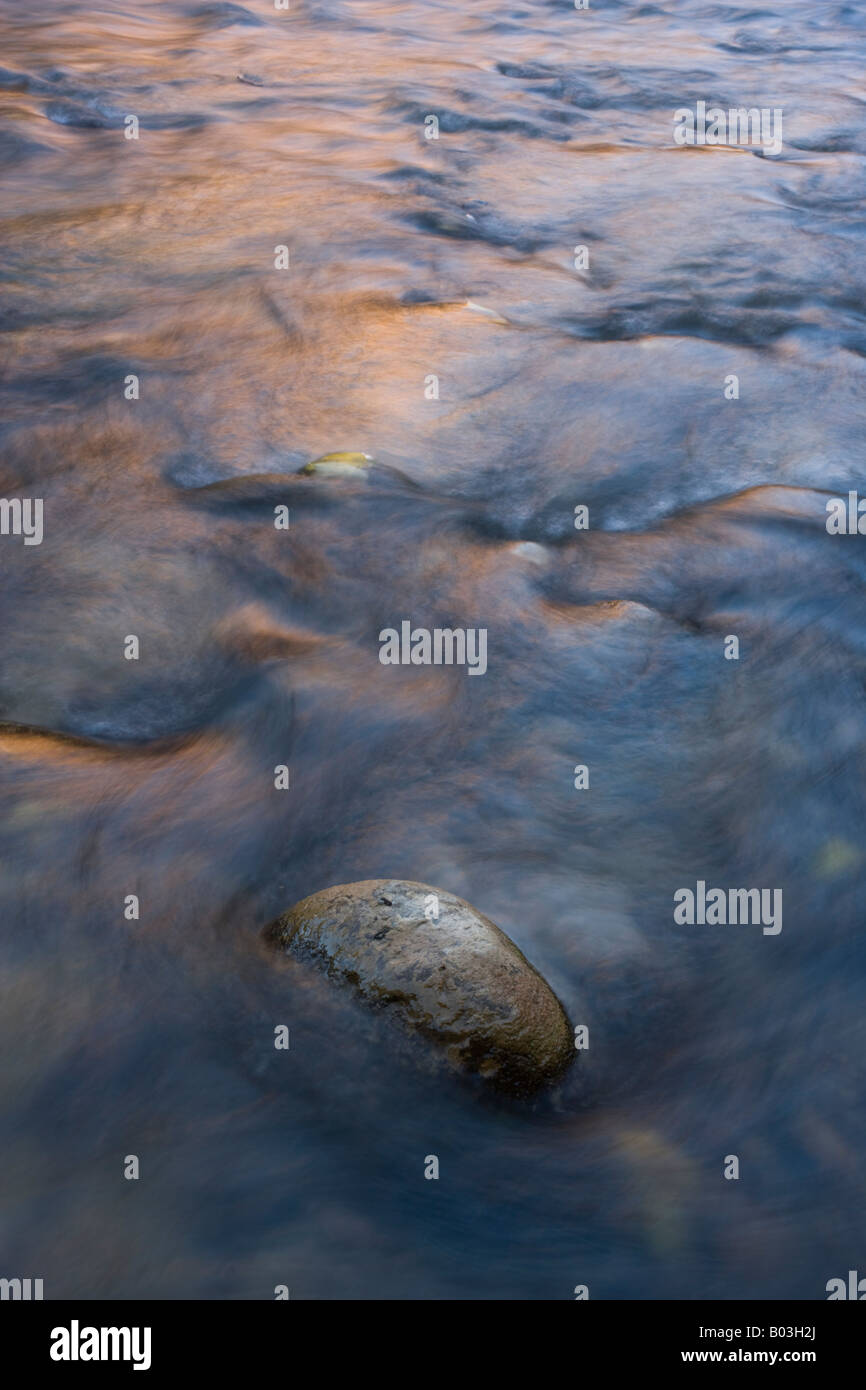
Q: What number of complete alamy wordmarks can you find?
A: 4